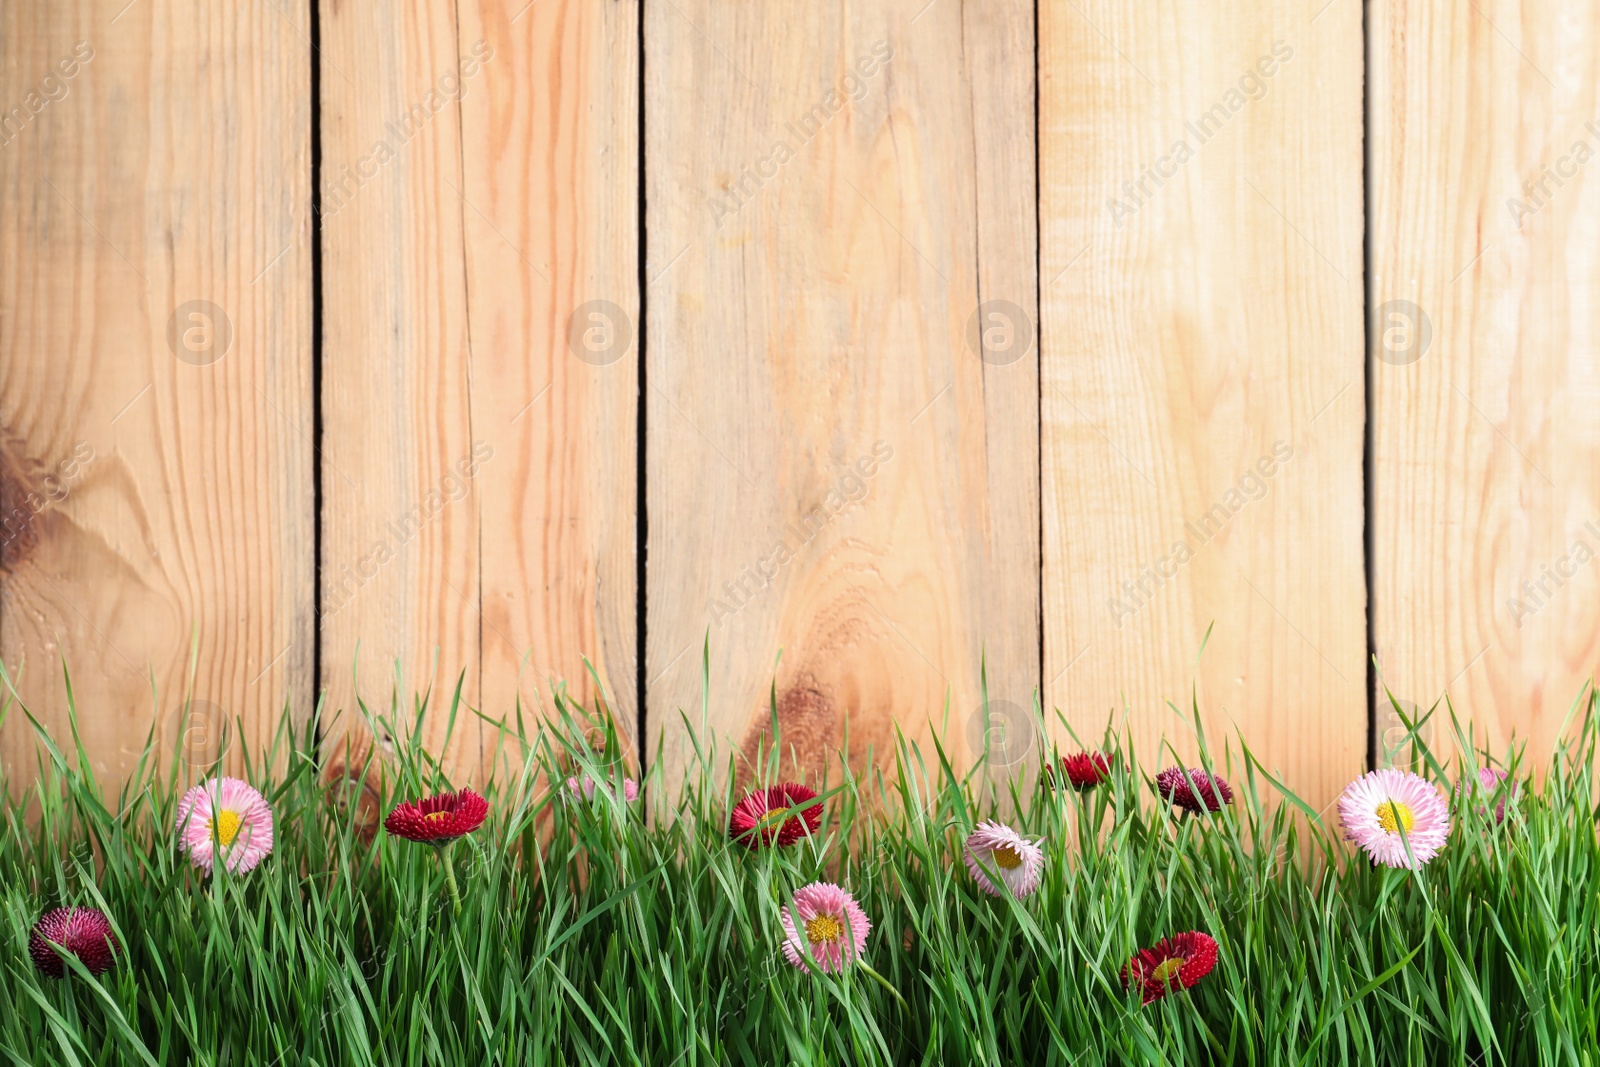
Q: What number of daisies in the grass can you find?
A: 12